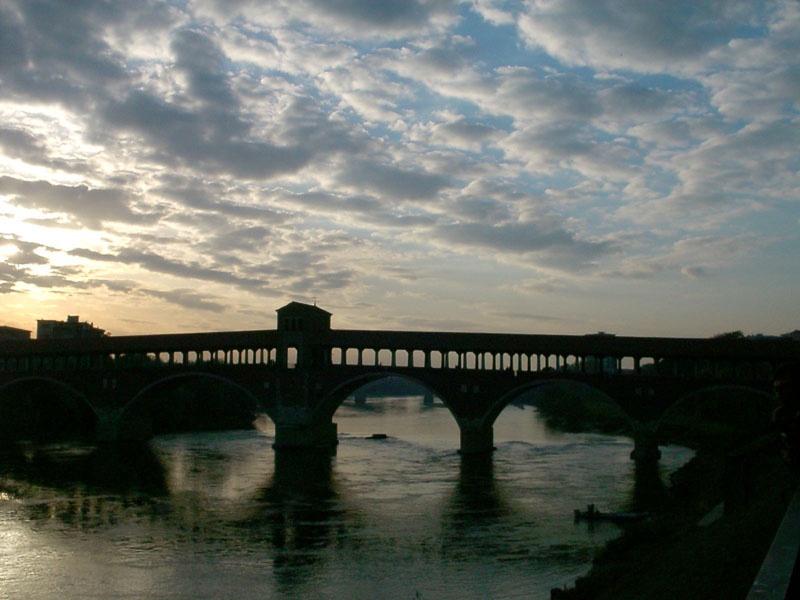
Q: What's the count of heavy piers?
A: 4